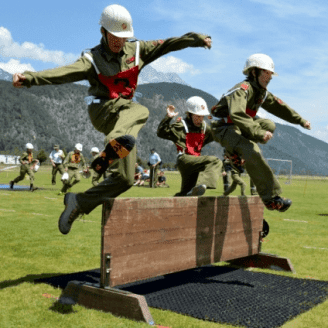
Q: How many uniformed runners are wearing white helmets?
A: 6